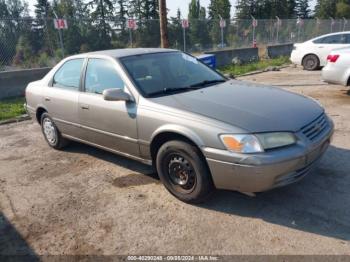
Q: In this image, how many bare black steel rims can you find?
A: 1